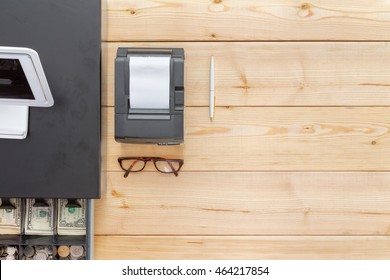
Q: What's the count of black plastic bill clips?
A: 3